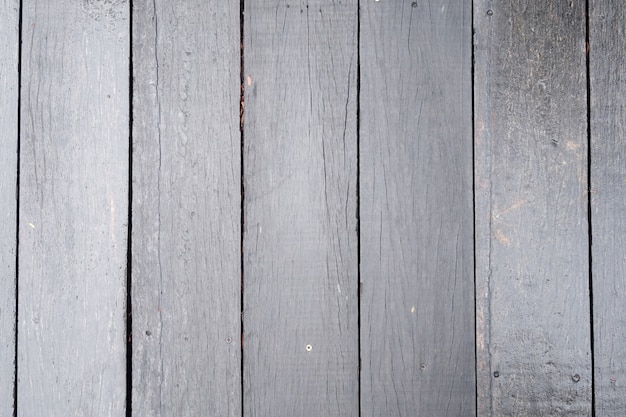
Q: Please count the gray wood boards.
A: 7